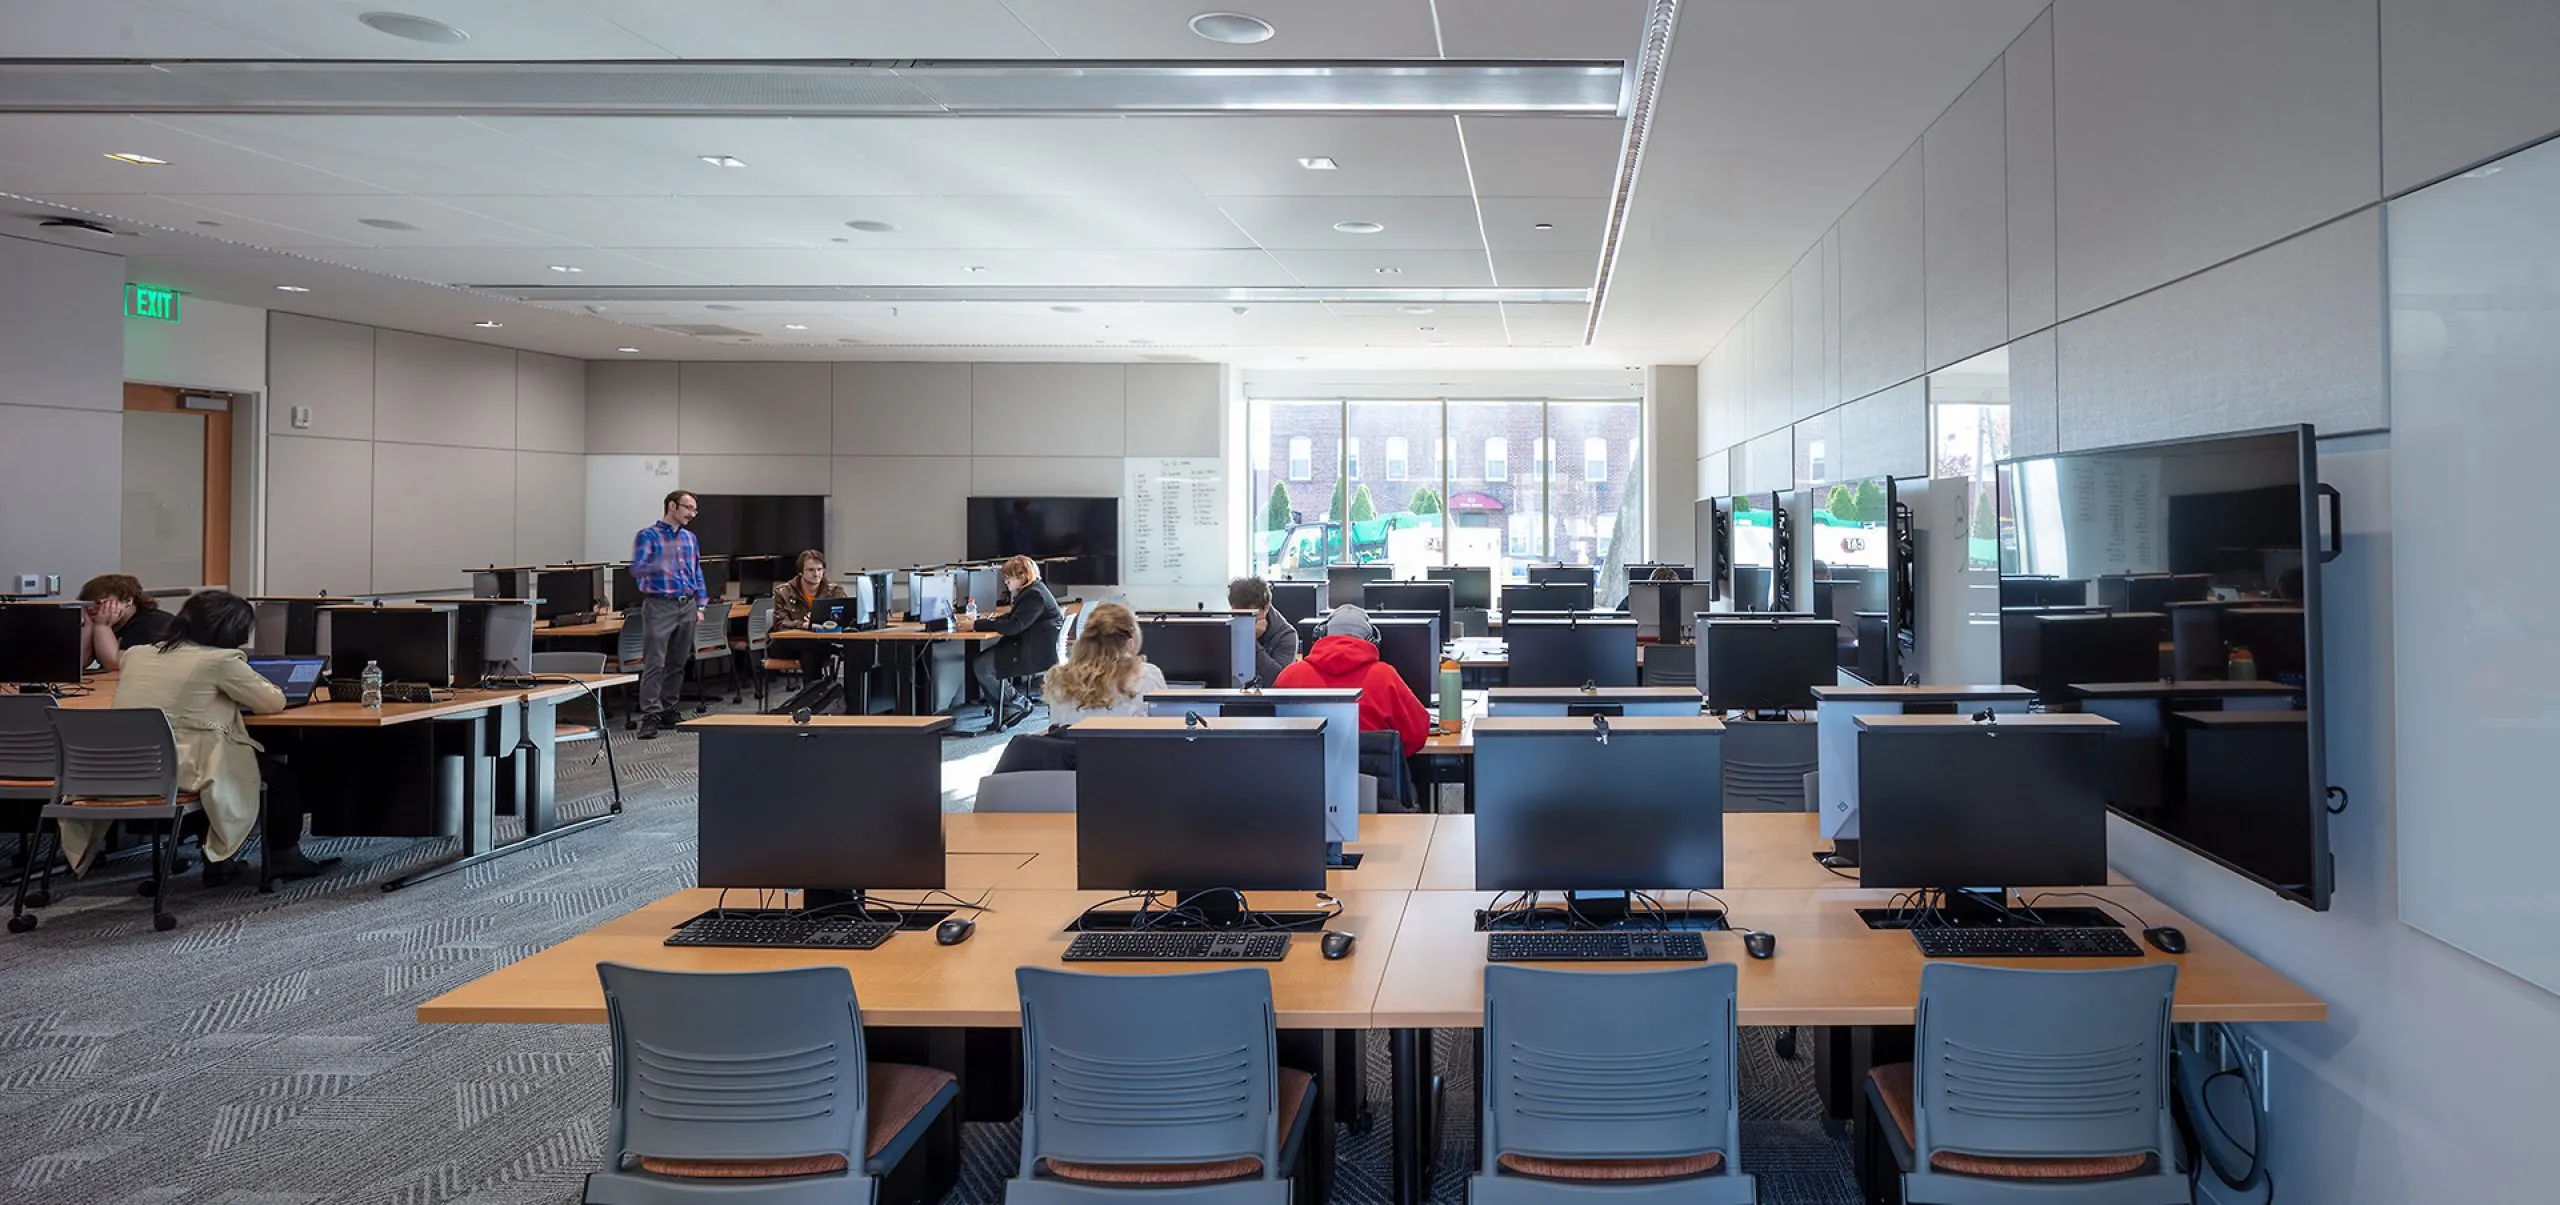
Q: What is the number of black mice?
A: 4